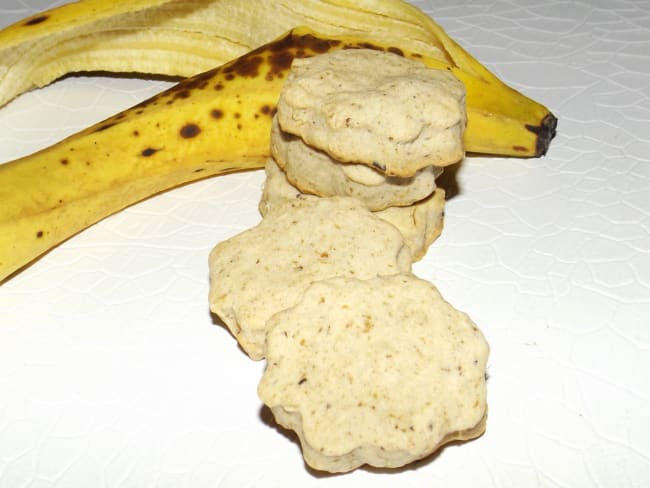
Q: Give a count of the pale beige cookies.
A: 5